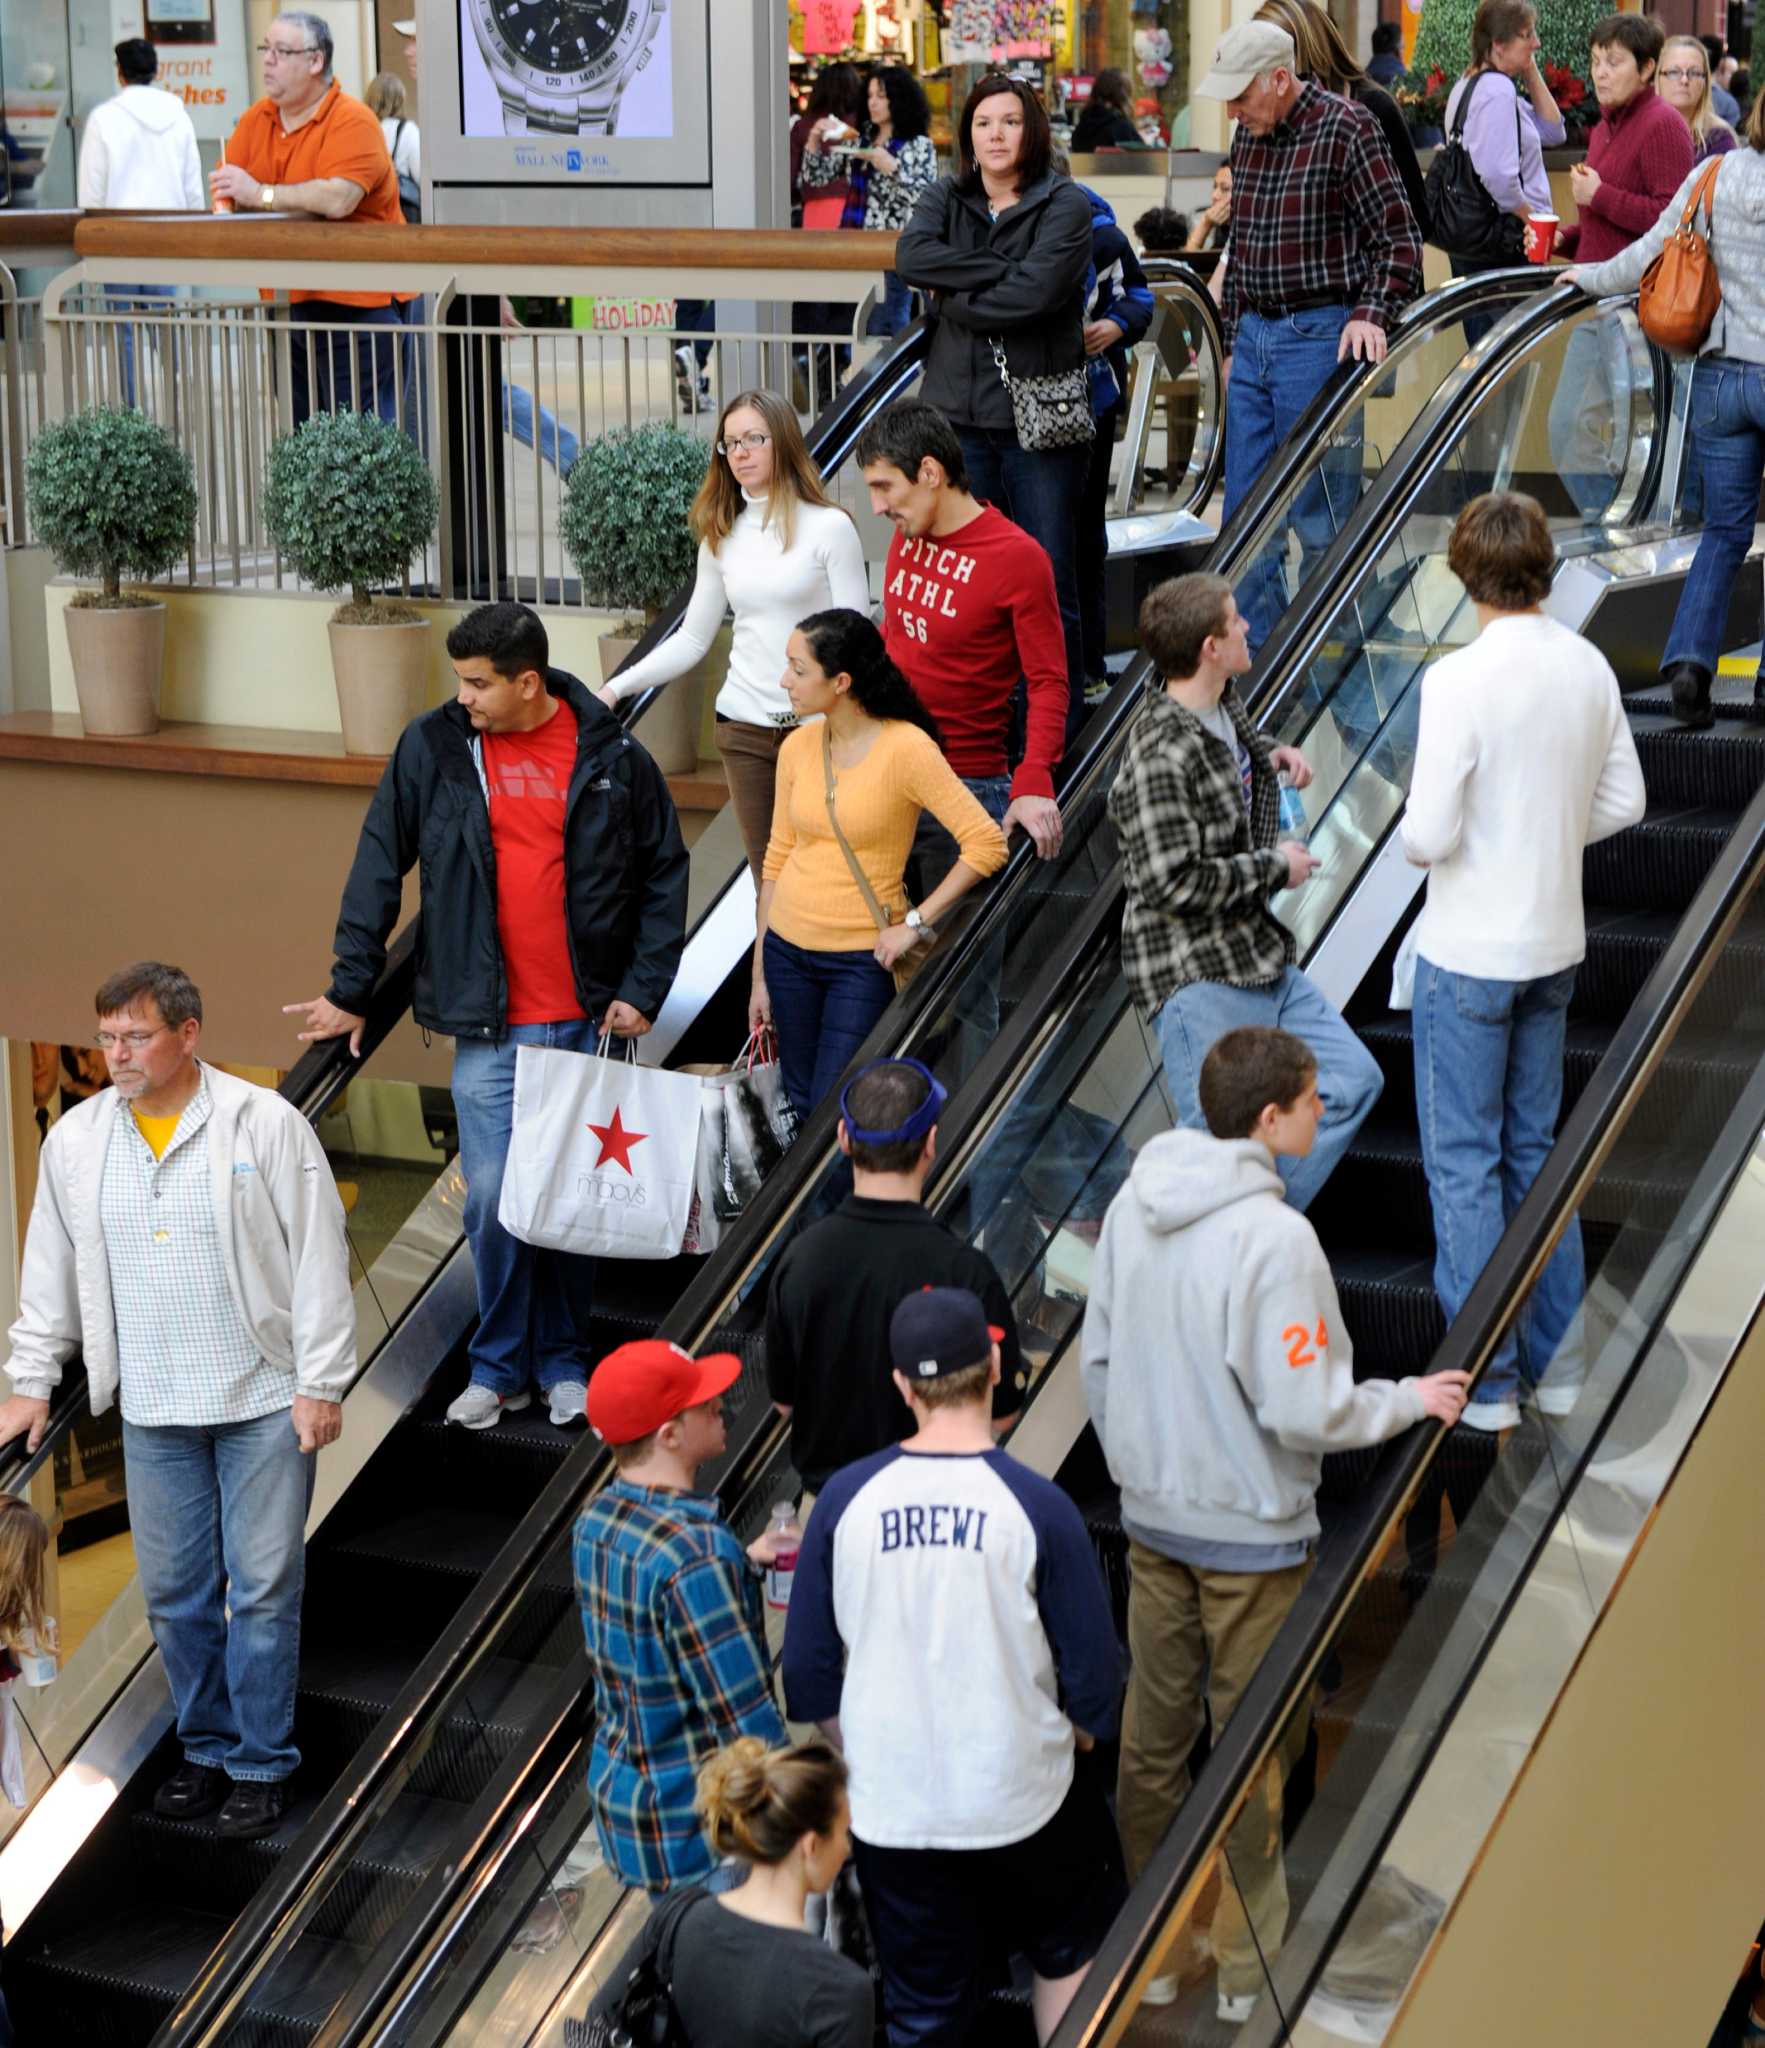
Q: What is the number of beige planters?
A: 3